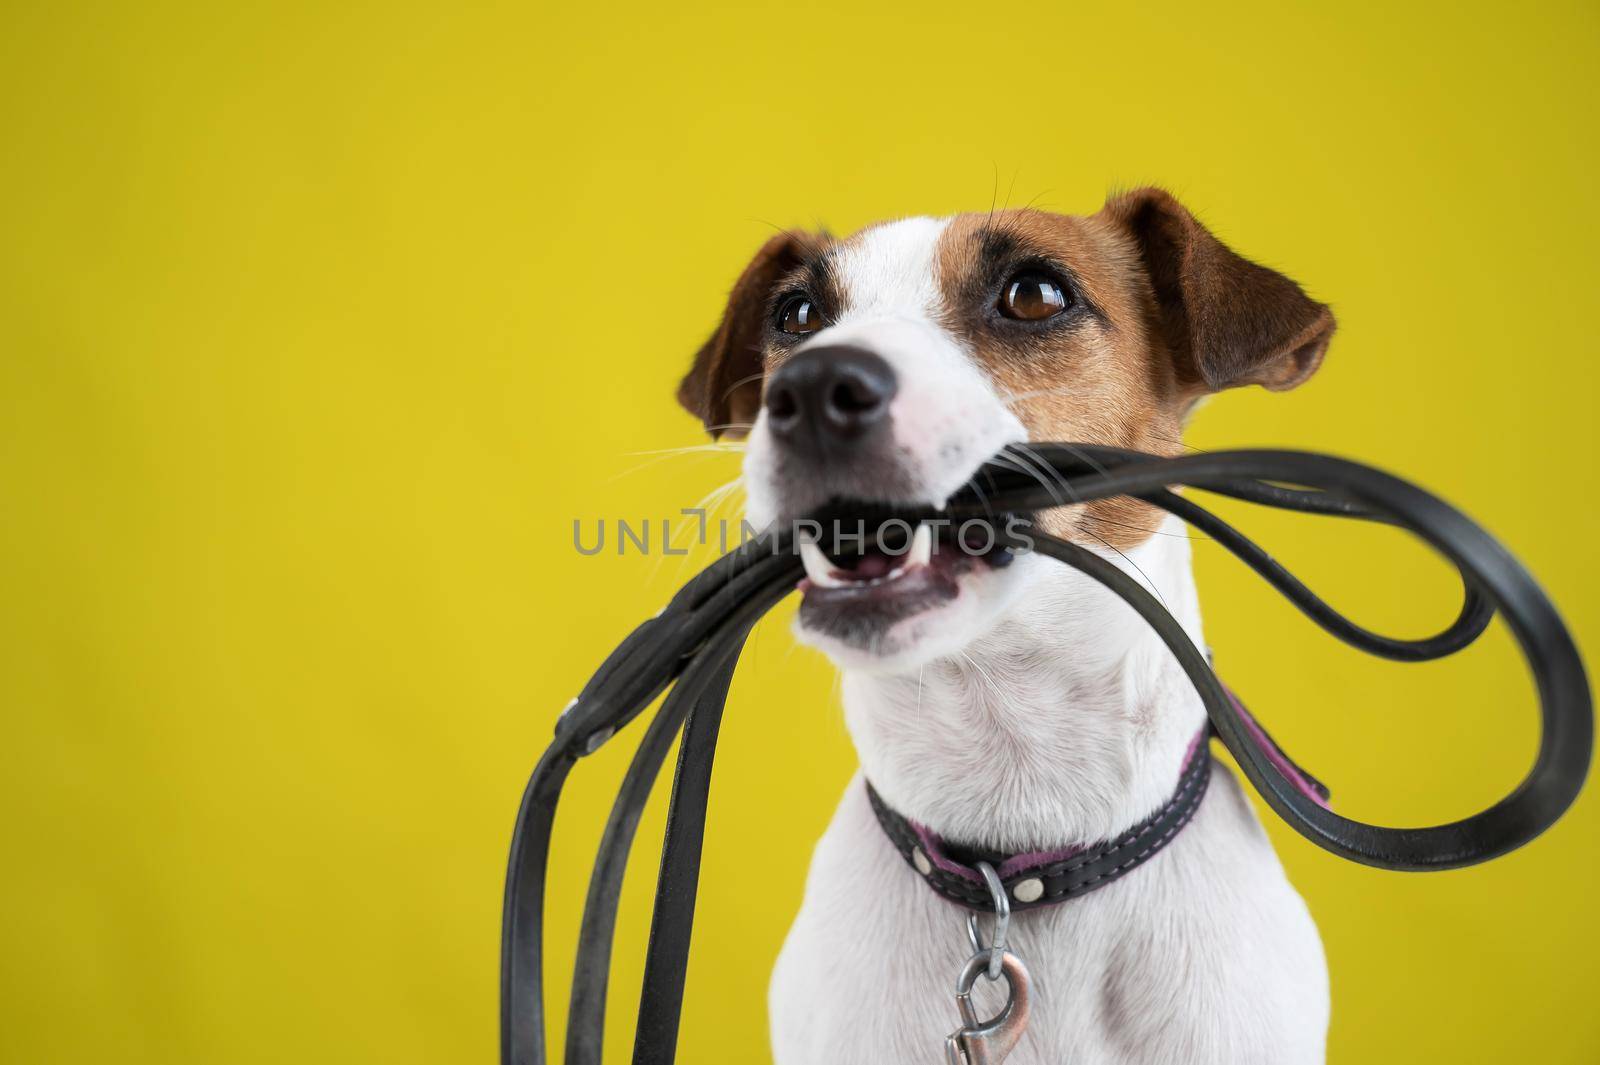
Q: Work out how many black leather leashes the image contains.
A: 1